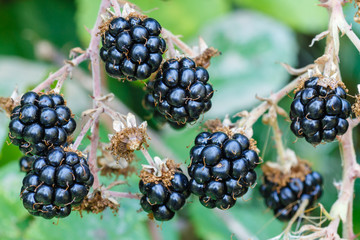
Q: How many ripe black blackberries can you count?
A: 8